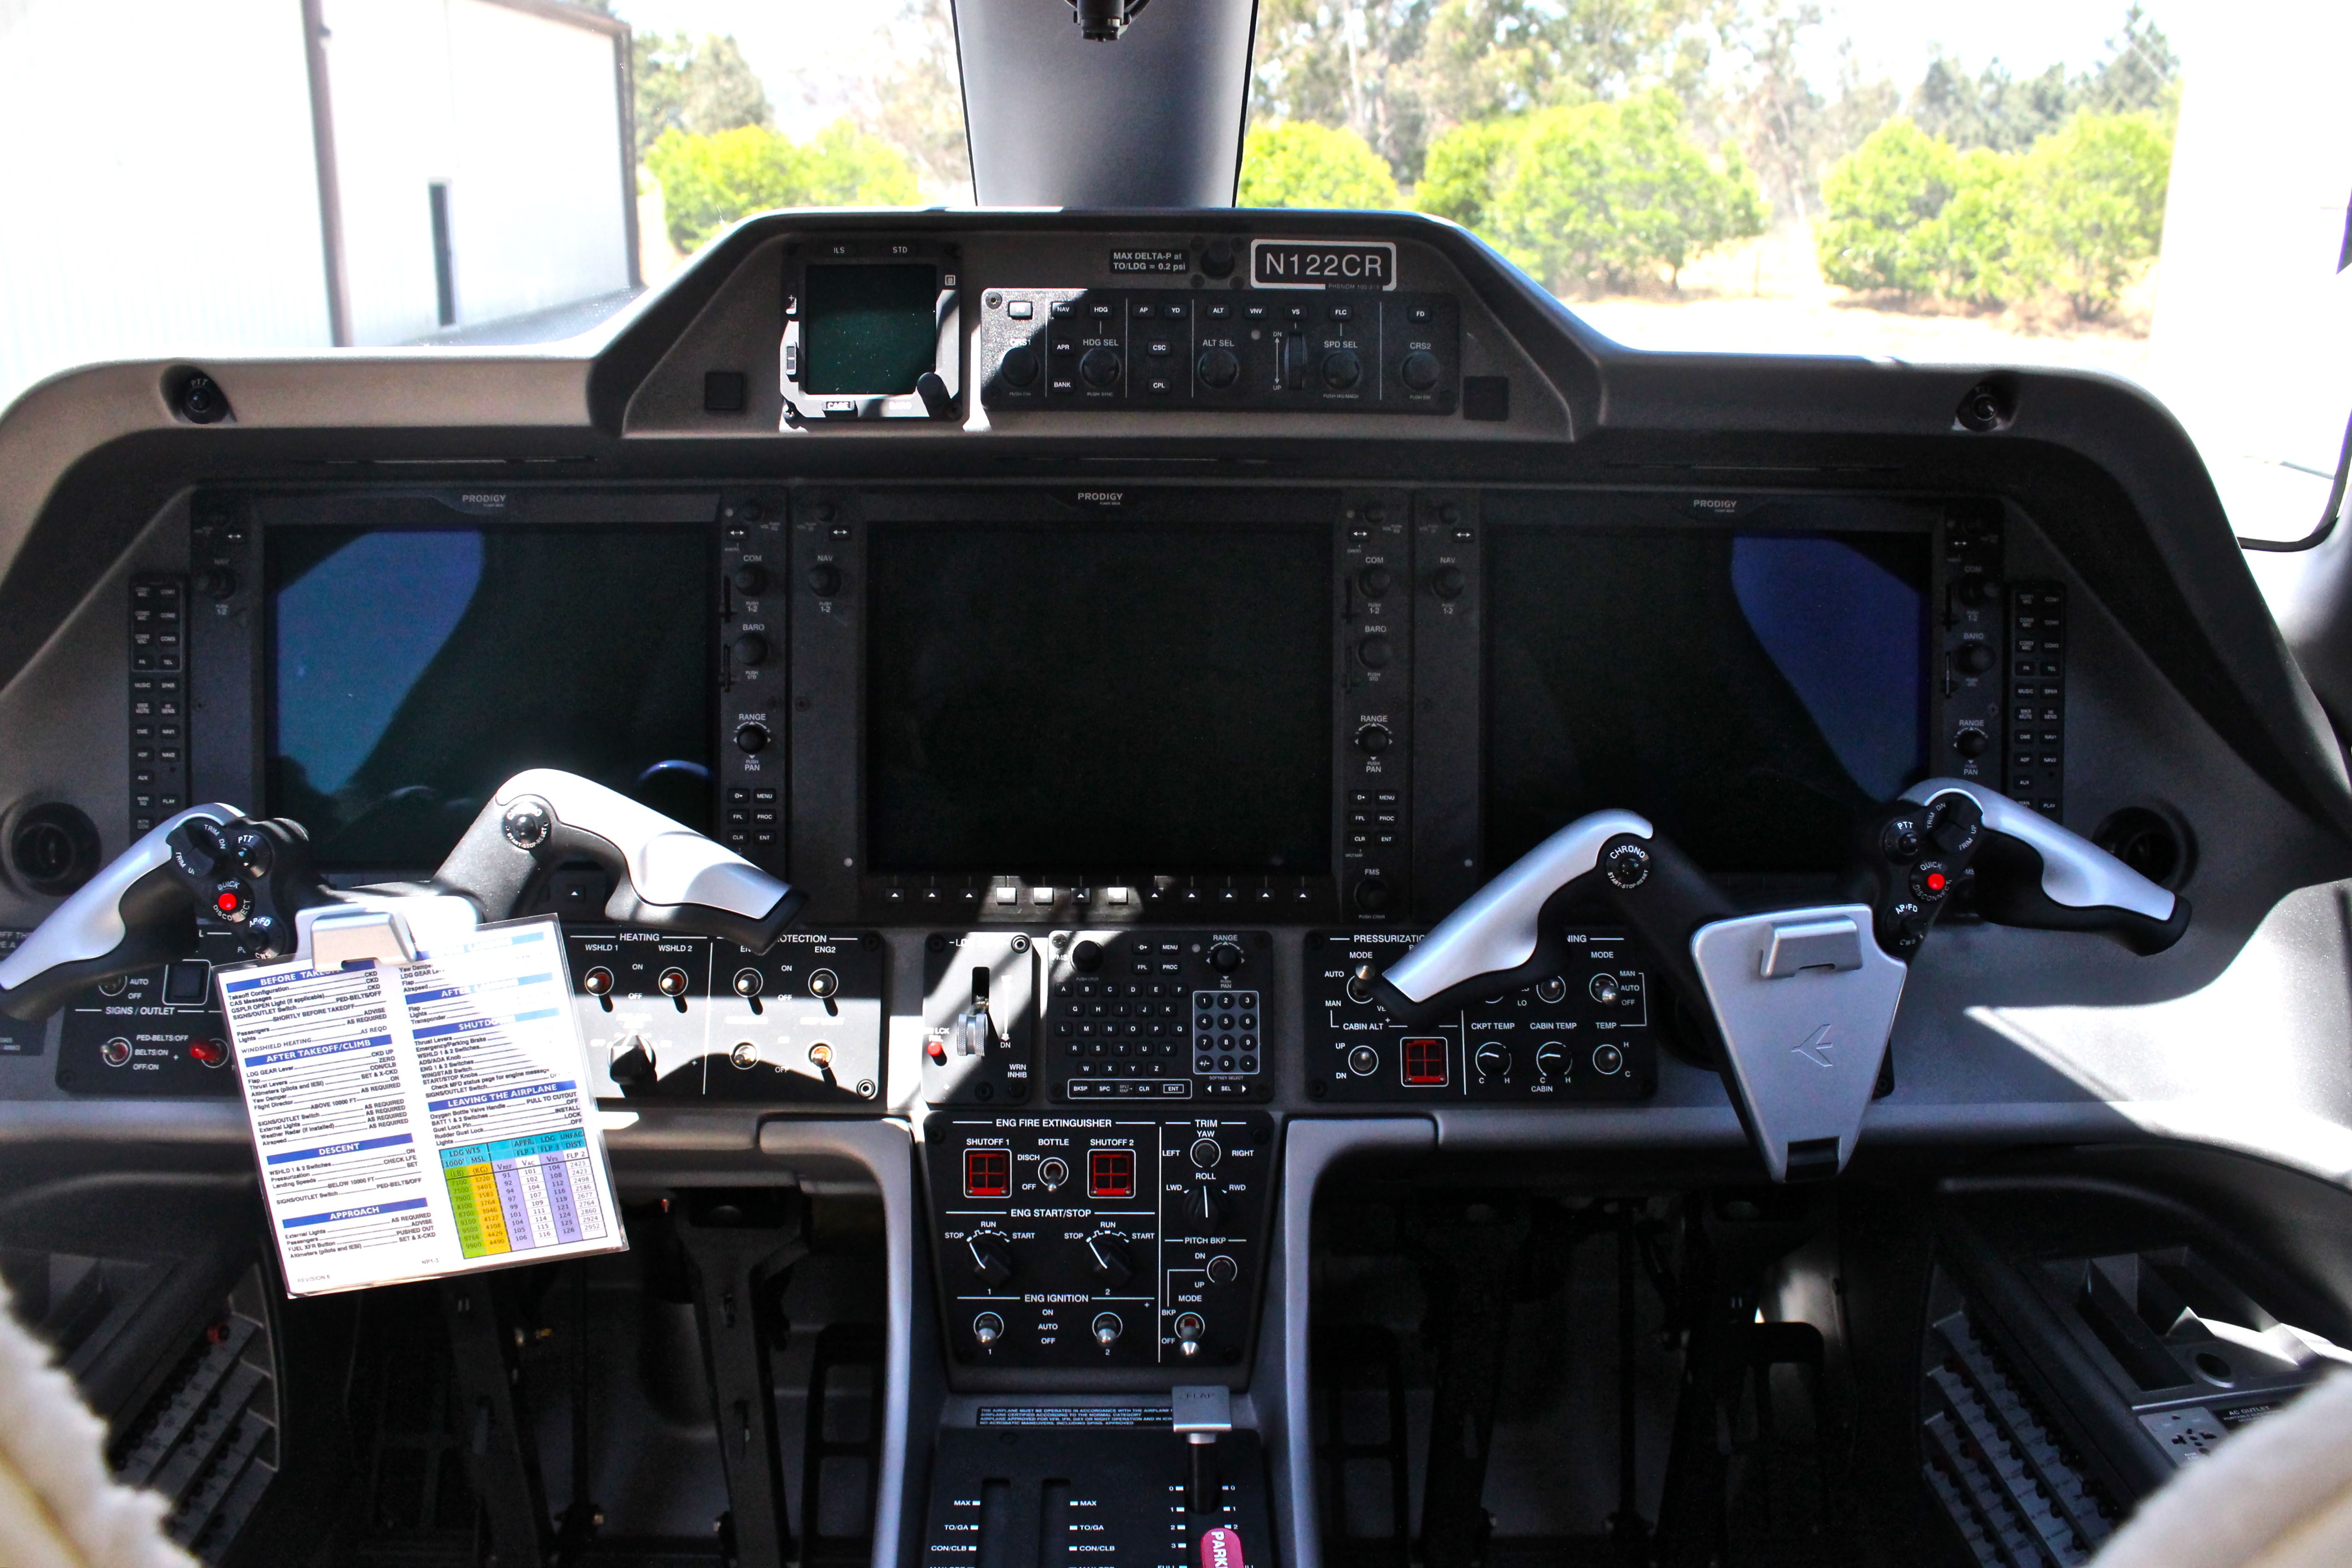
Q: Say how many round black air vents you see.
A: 2